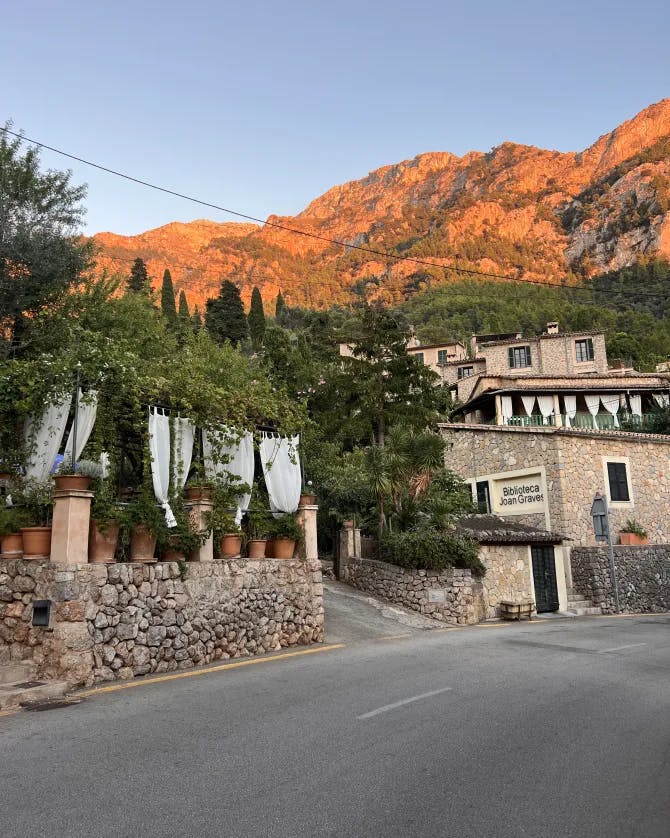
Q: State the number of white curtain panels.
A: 14